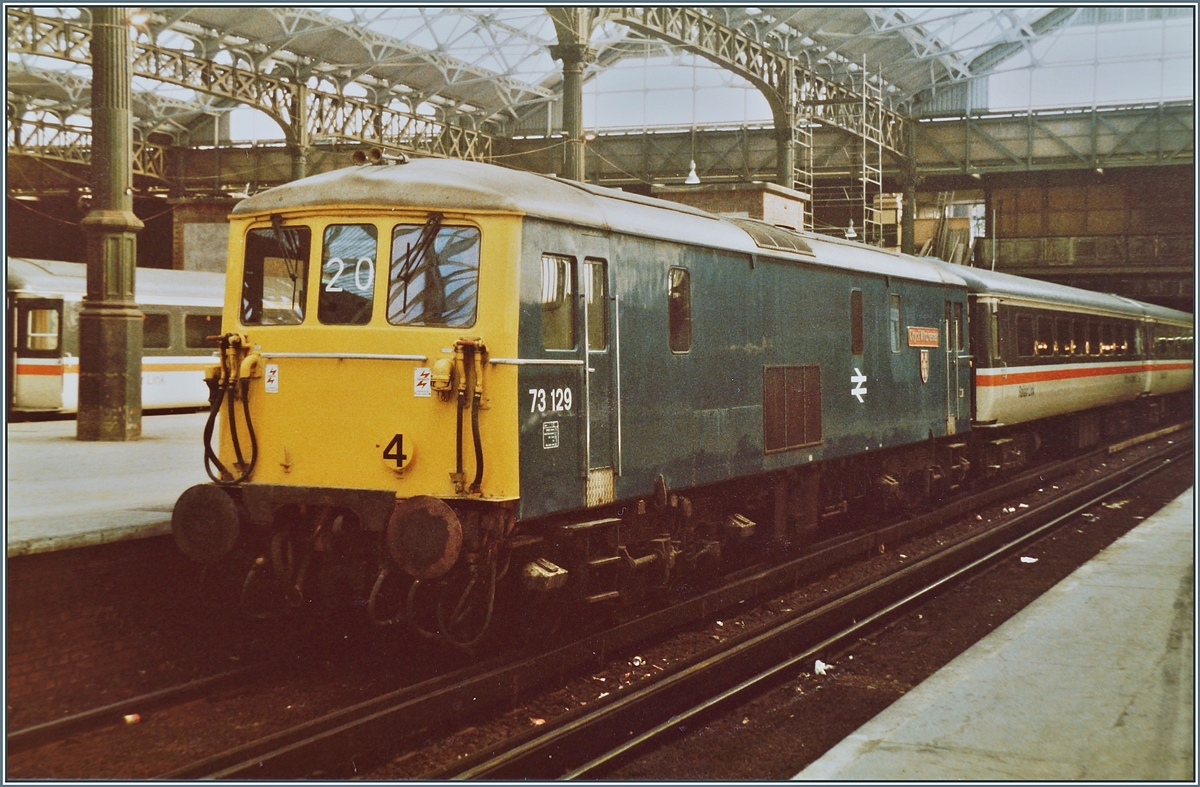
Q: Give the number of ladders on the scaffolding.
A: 2